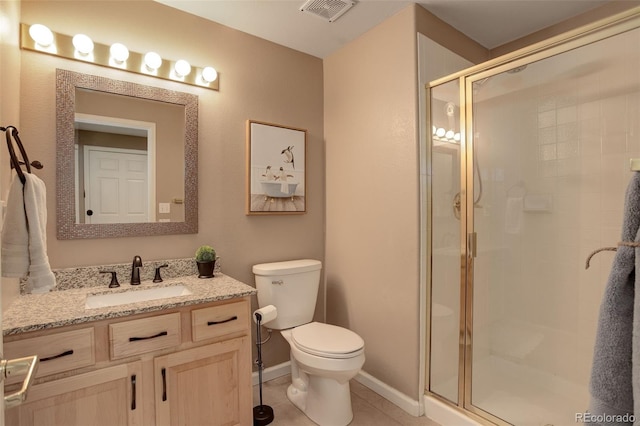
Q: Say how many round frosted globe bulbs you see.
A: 6